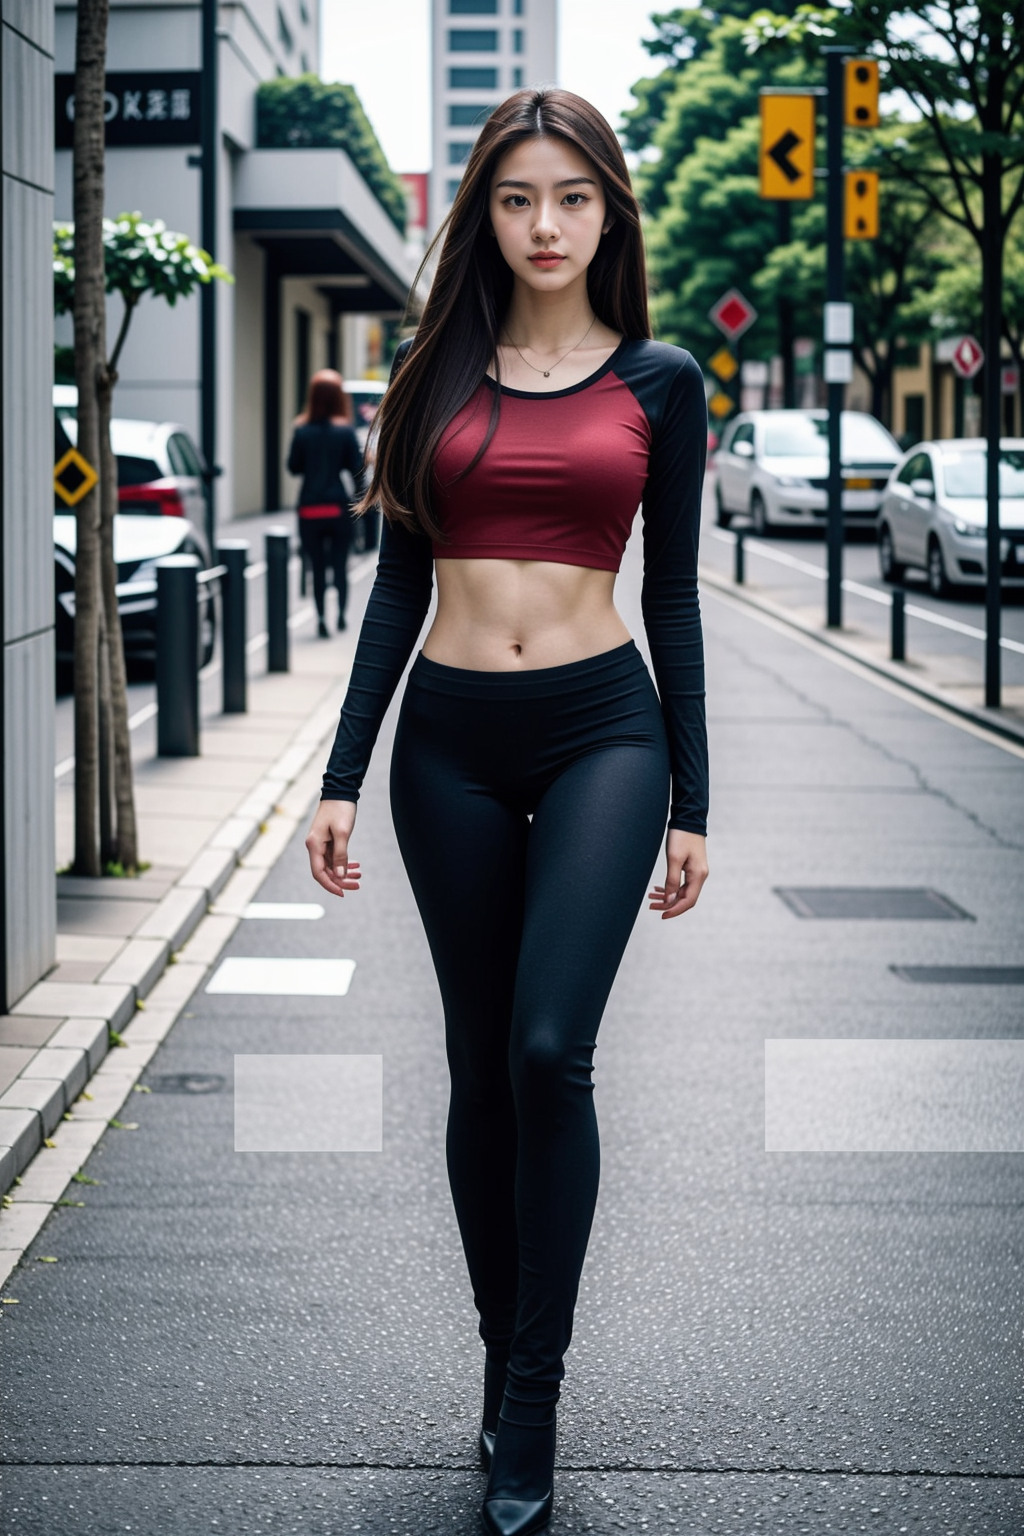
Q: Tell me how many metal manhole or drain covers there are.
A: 3